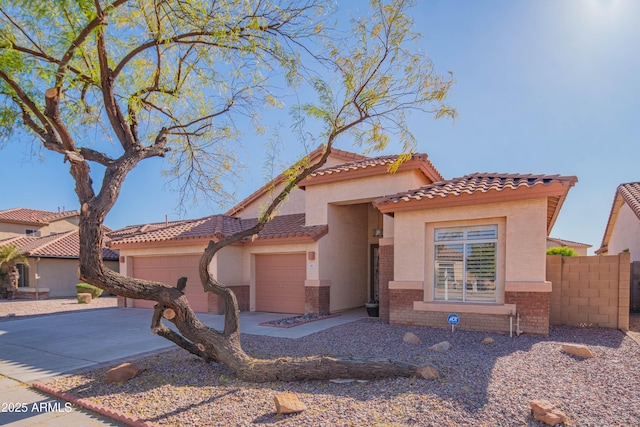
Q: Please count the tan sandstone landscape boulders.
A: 8